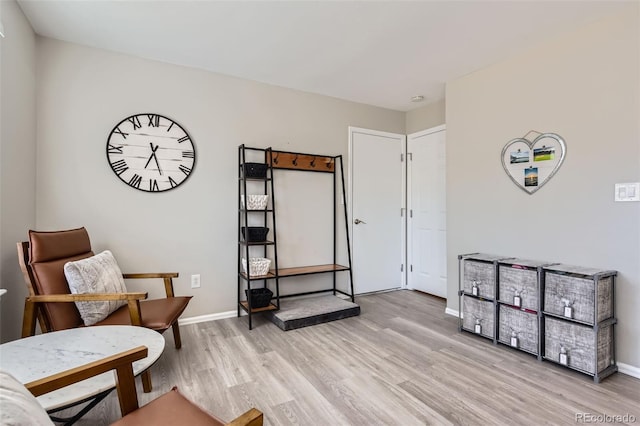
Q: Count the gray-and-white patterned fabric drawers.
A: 6